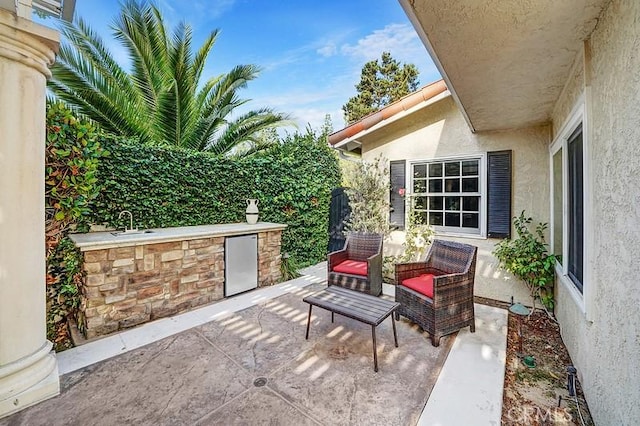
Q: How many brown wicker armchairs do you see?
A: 2